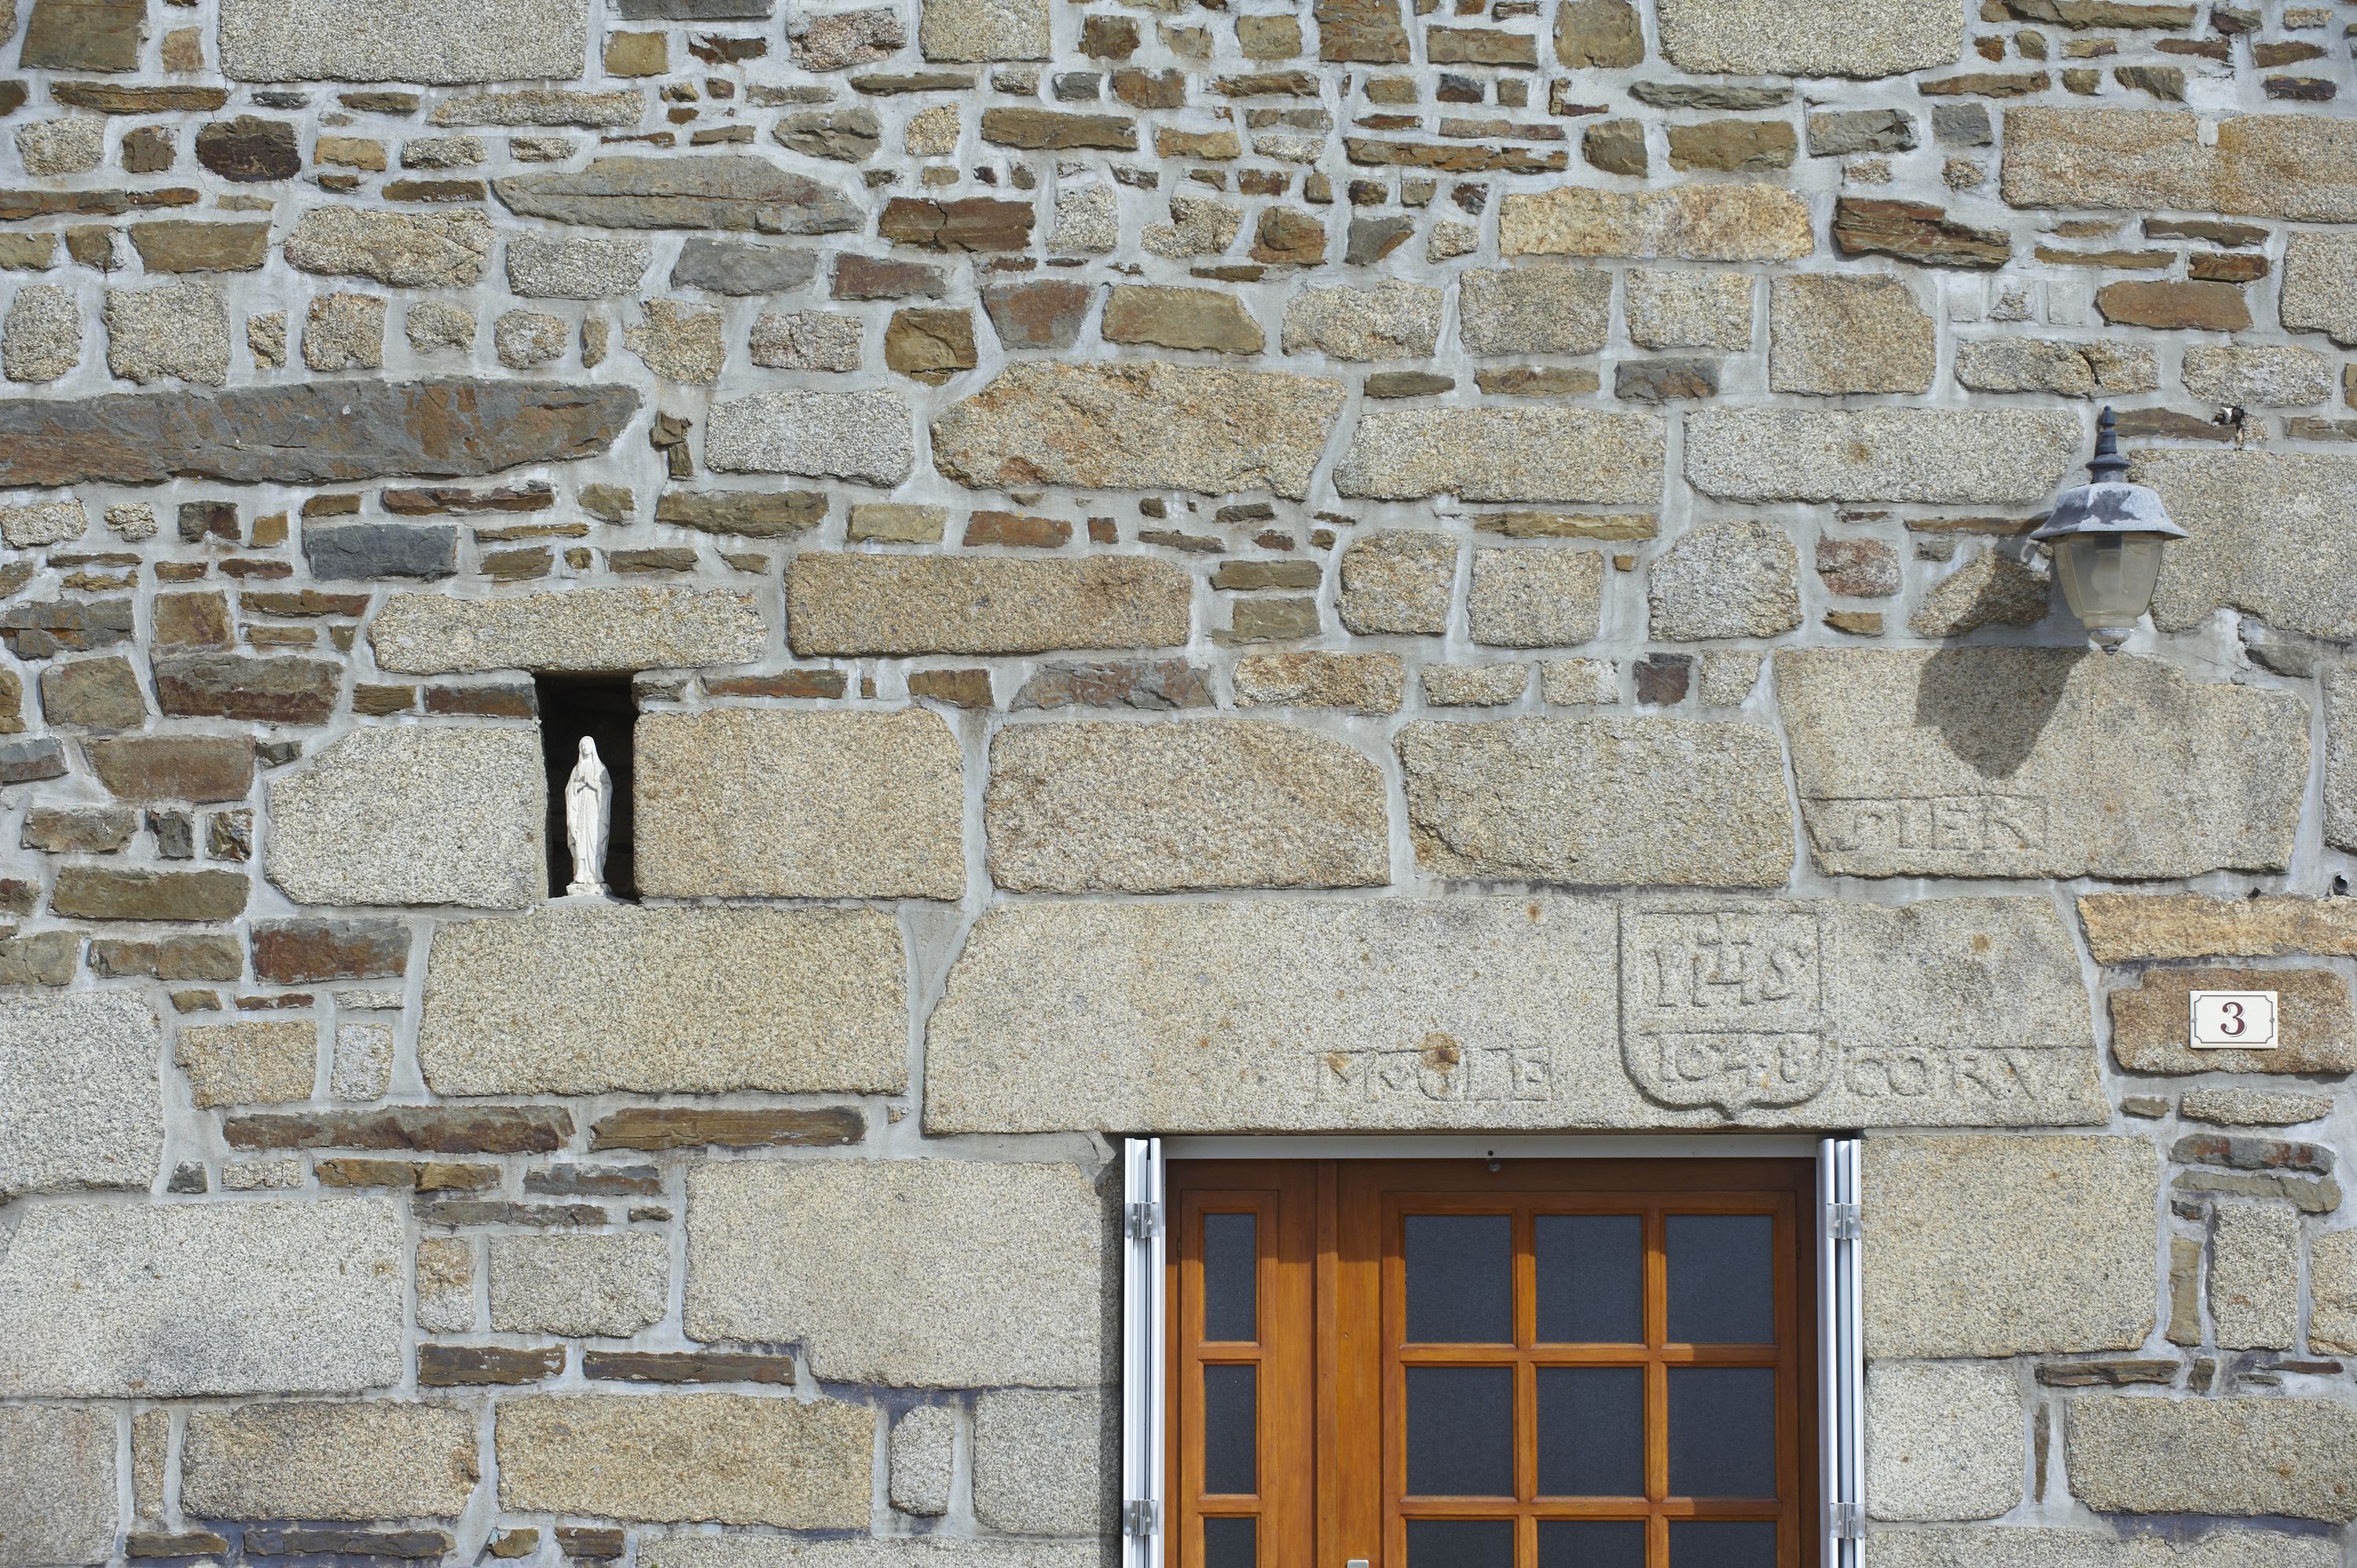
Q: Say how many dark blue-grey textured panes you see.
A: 12